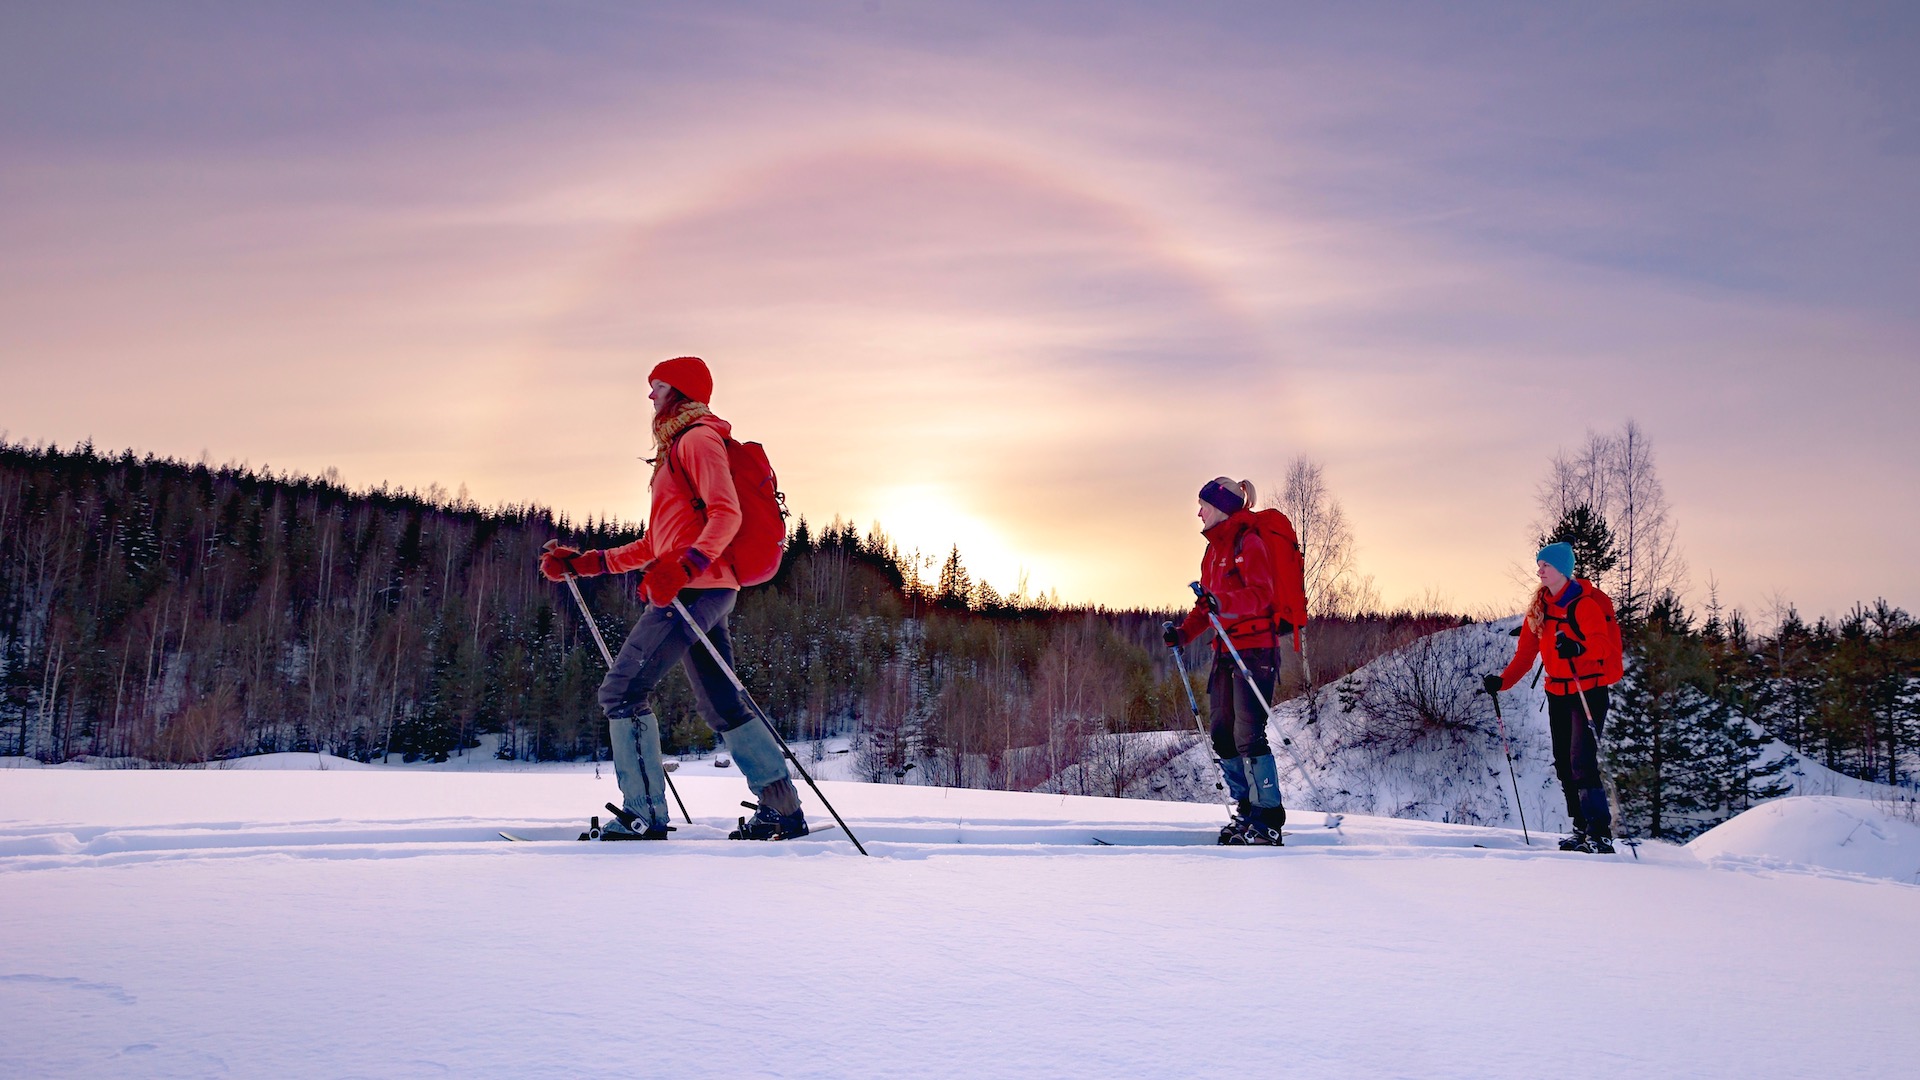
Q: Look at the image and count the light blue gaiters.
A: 4